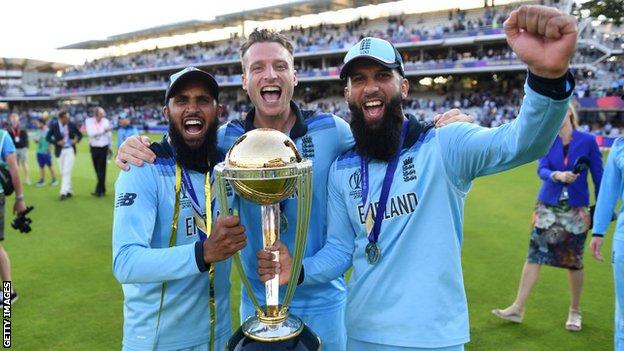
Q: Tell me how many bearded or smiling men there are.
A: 3